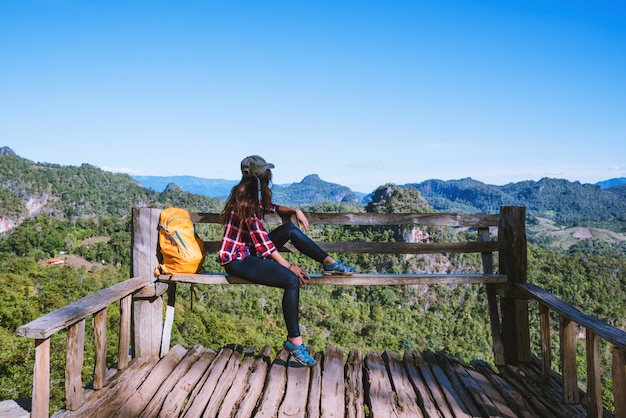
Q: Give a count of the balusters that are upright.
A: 8